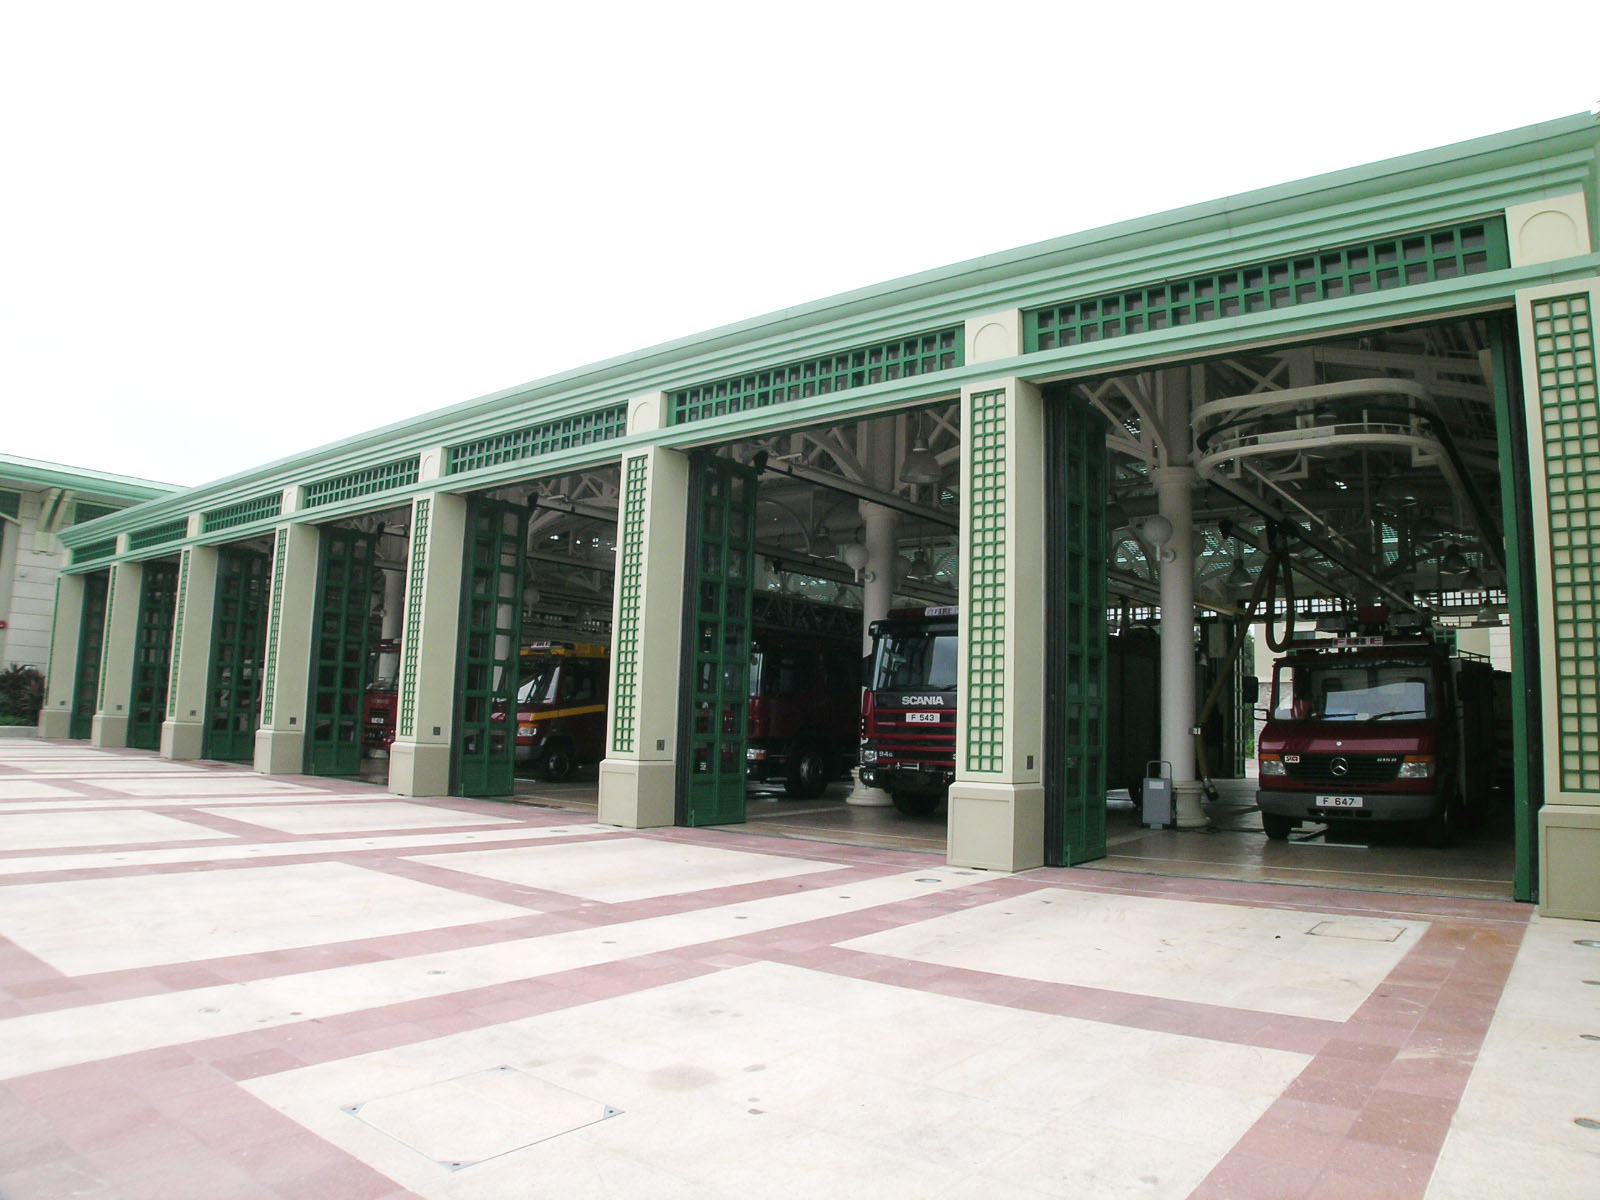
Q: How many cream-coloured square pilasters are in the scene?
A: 8